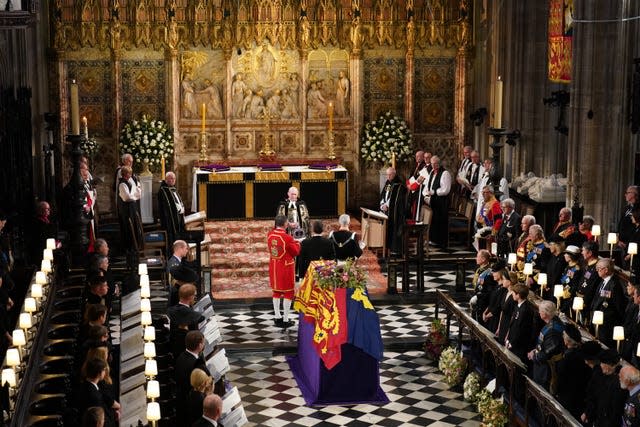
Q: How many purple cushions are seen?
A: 3